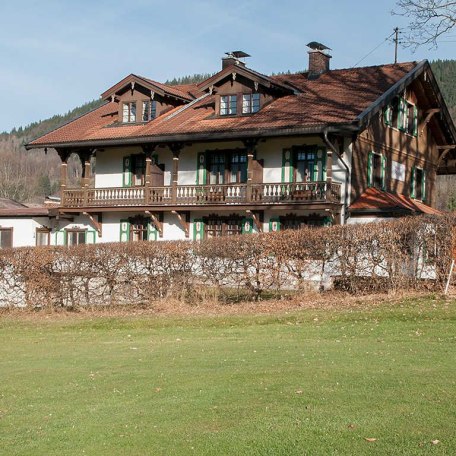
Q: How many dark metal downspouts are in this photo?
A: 1